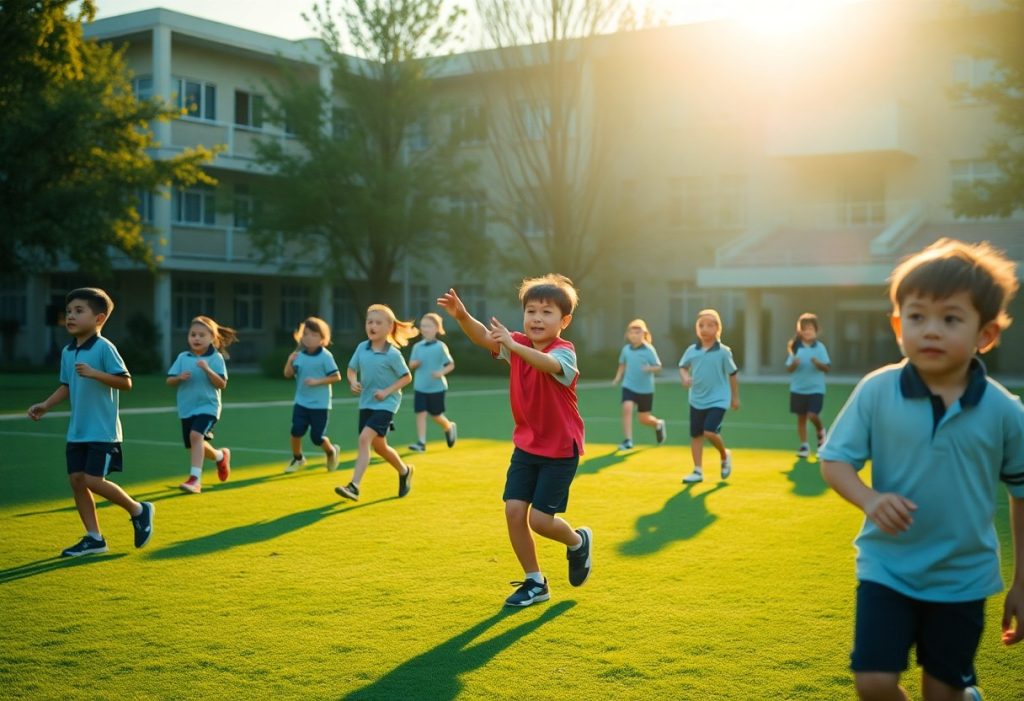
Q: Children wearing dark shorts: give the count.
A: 10